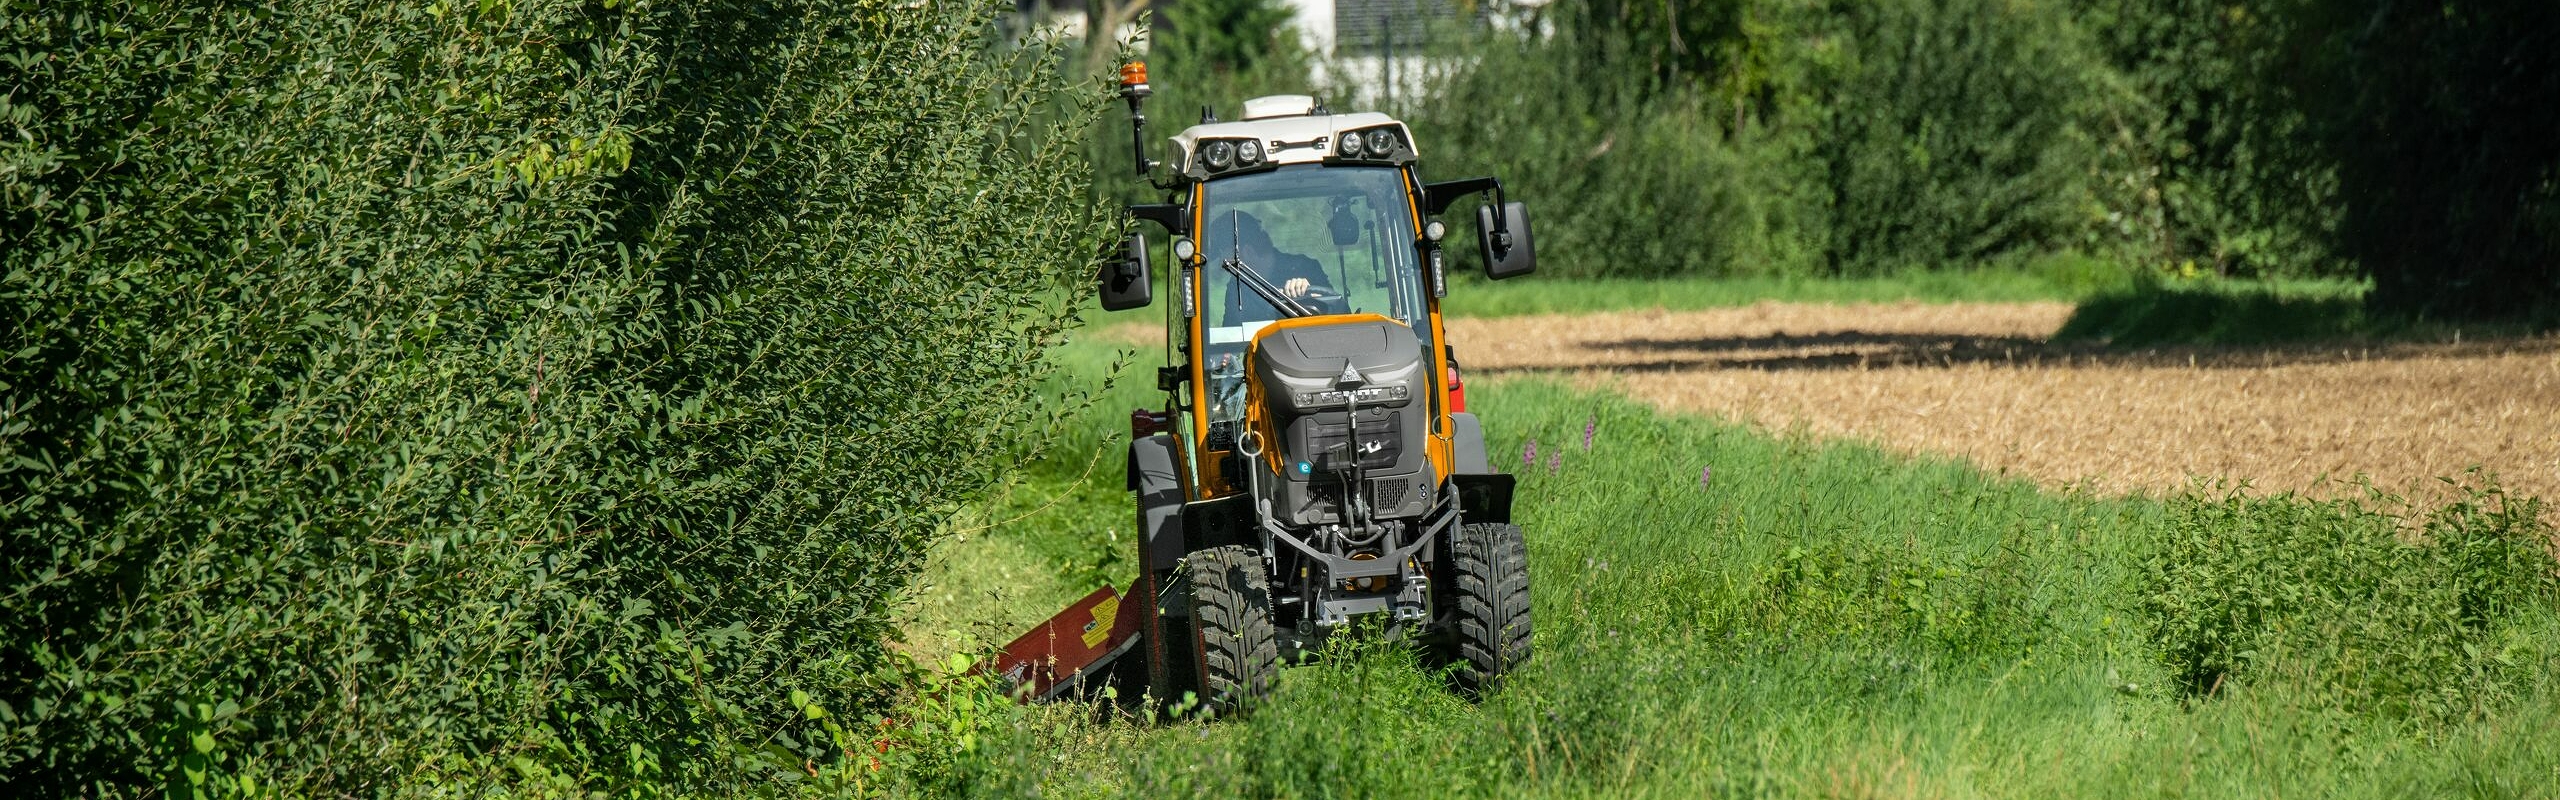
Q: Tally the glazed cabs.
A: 1